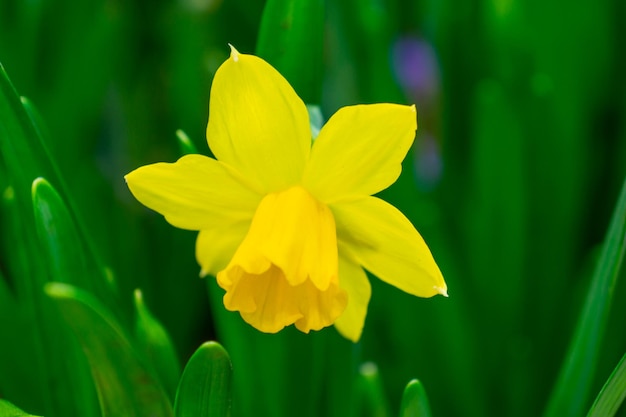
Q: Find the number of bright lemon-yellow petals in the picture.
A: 6